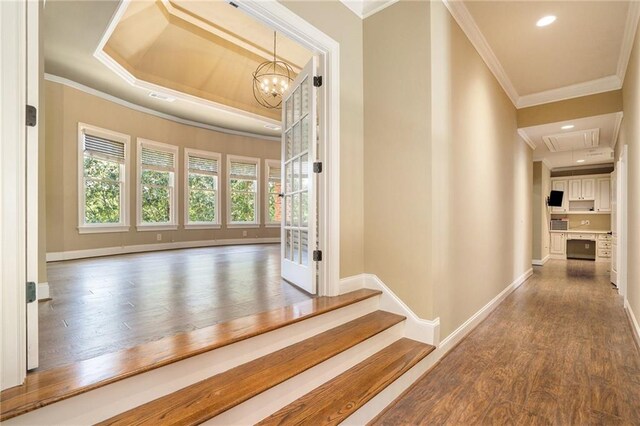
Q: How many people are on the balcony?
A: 0